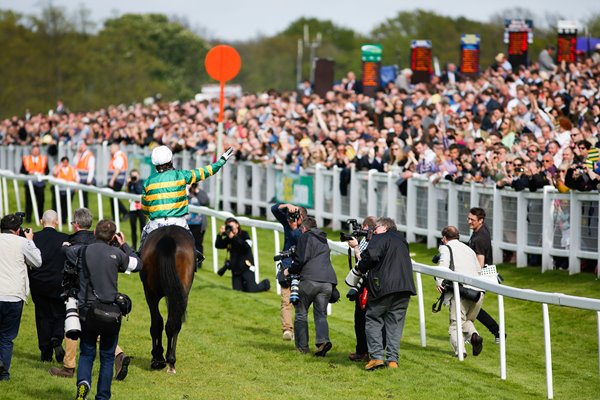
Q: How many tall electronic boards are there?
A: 5